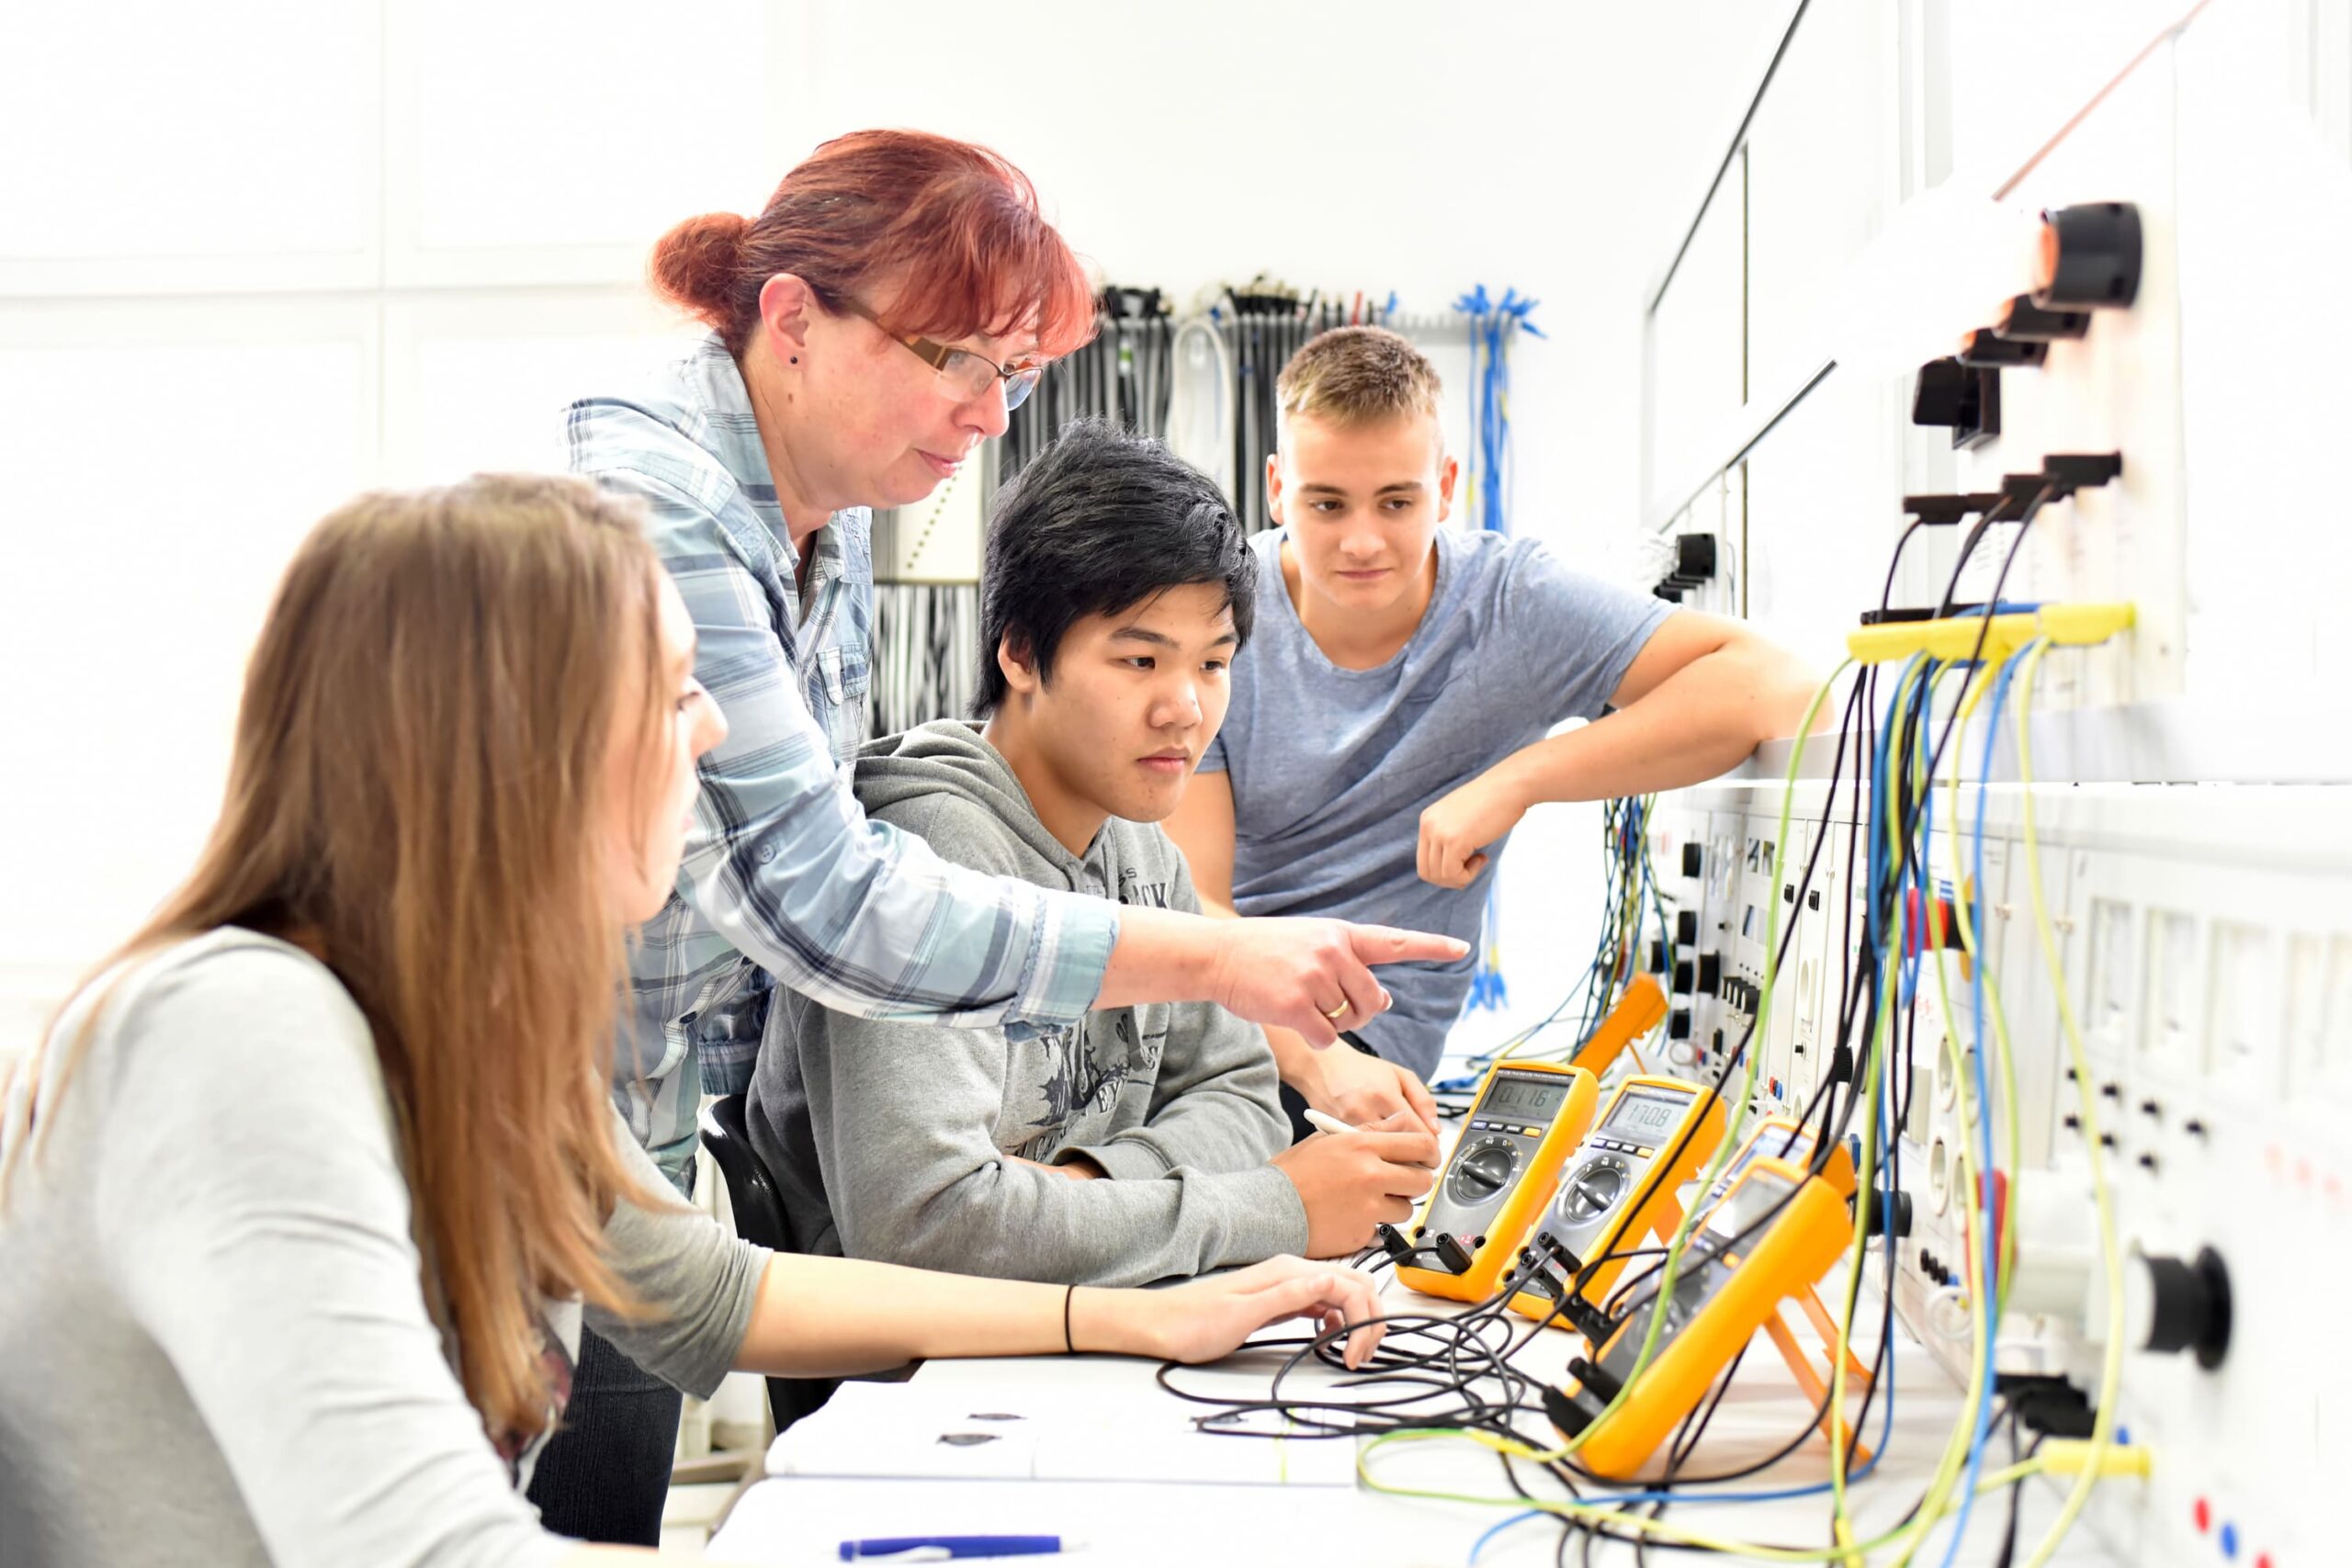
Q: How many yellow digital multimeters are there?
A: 5